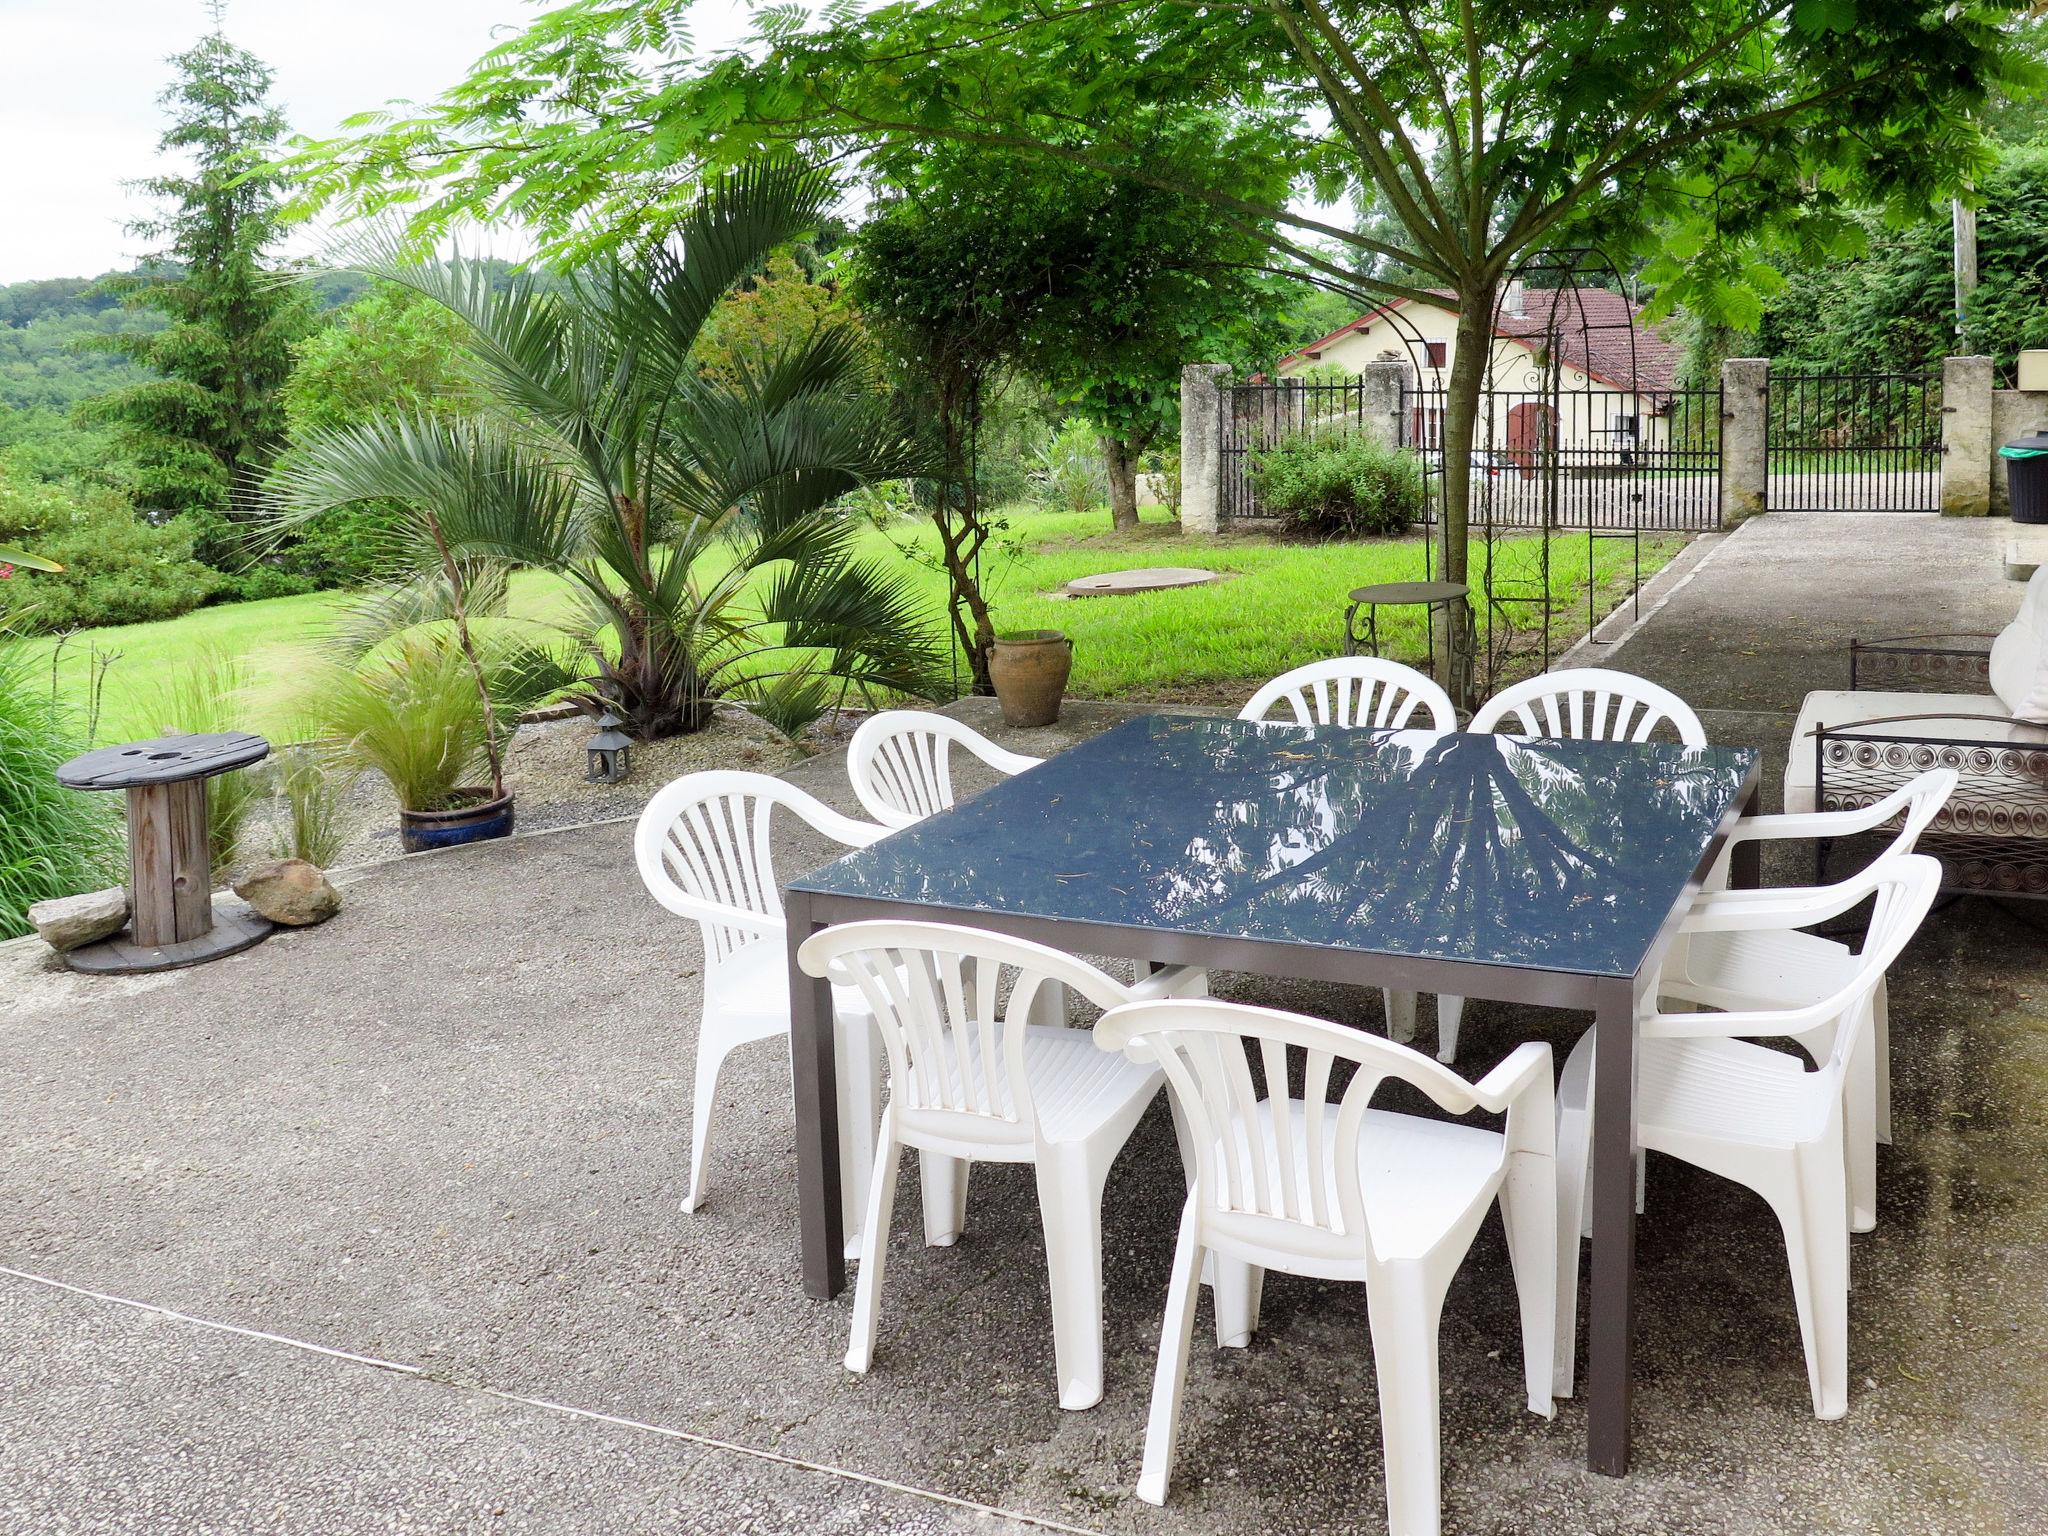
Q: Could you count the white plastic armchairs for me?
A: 8